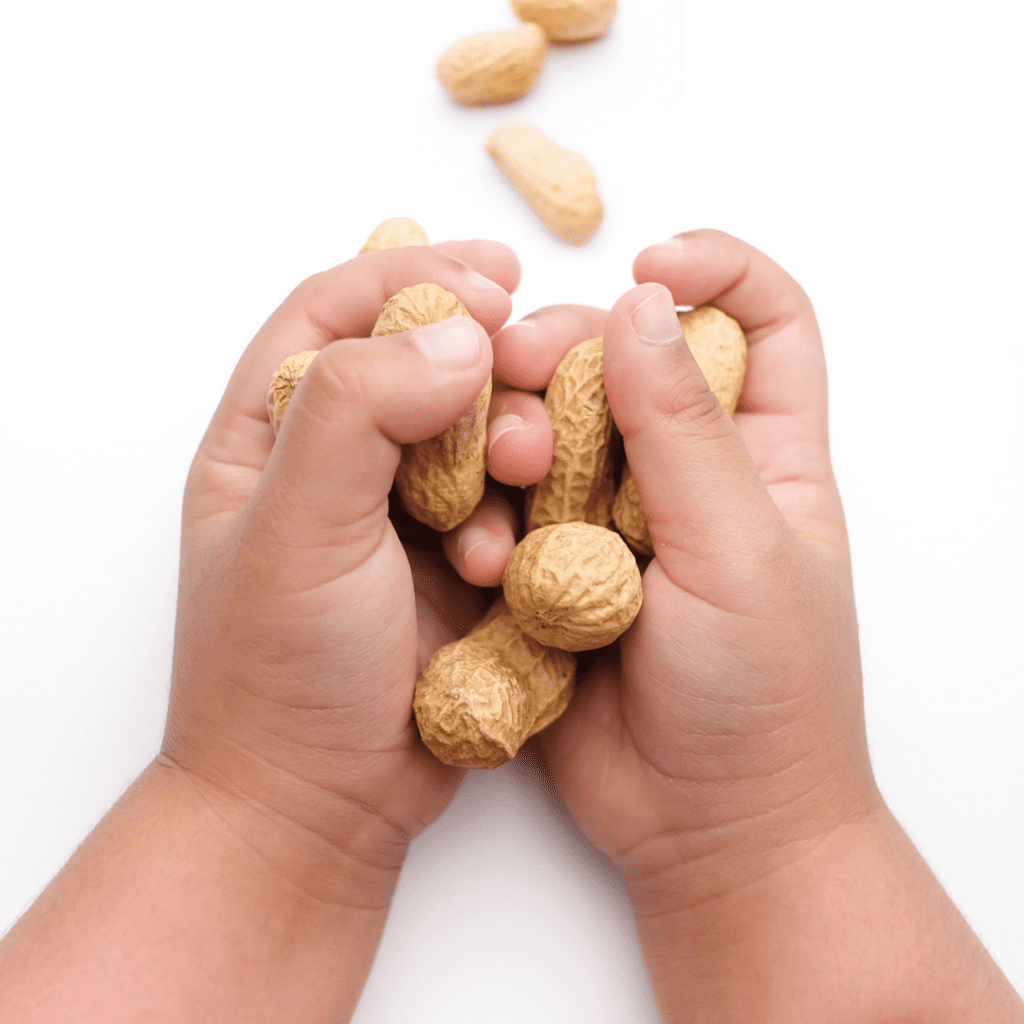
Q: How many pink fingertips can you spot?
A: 8